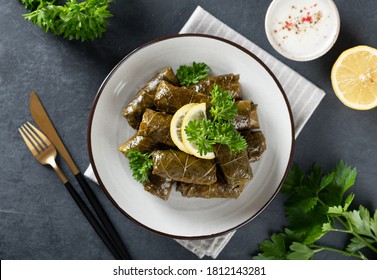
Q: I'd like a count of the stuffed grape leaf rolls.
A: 11